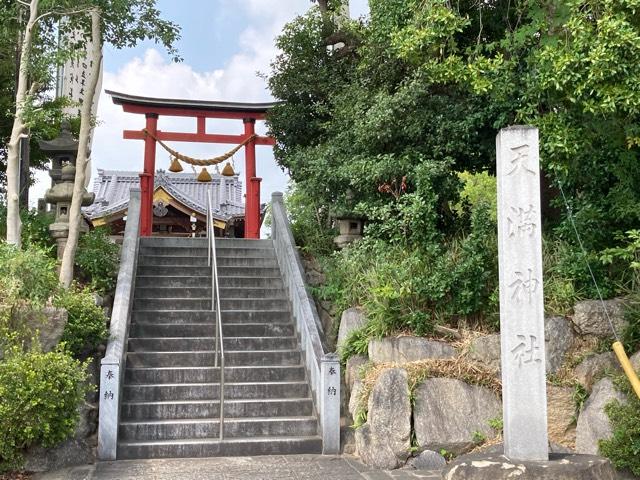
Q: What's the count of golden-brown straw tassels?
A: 3